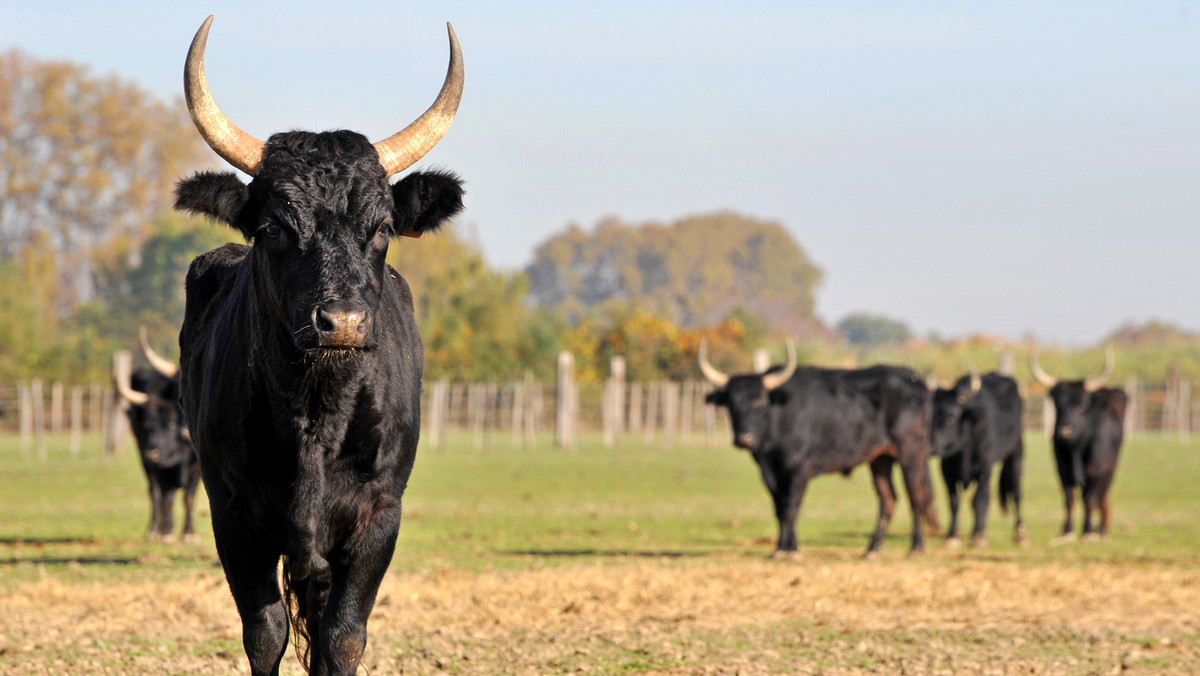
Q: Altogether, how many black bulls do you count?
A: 5